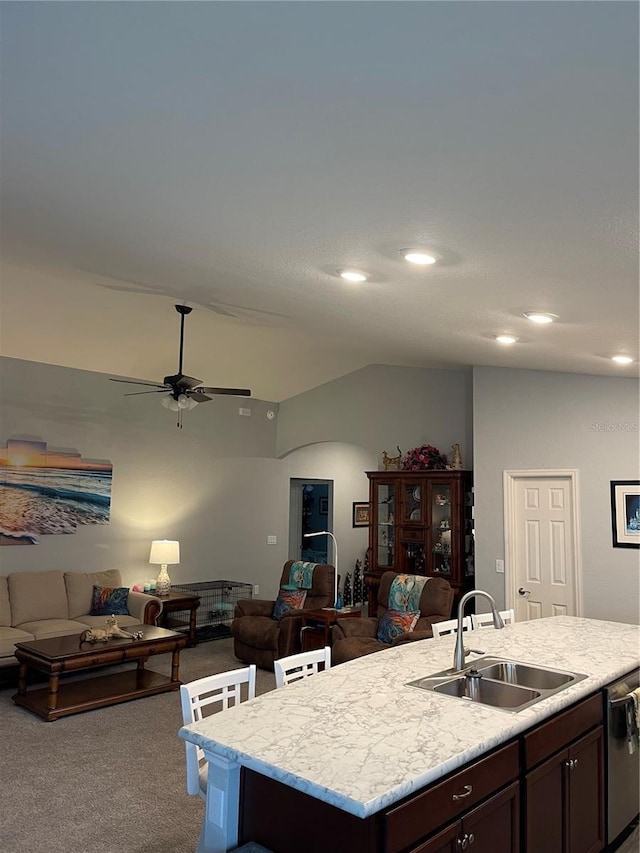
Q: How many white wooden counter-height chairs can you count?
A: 4